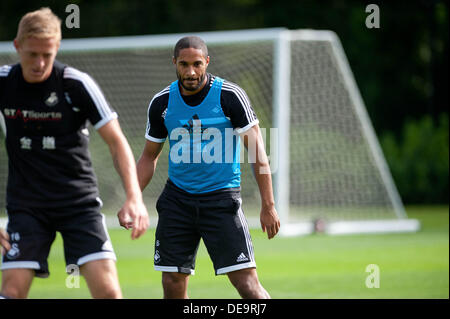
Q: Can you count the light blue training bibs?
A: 1